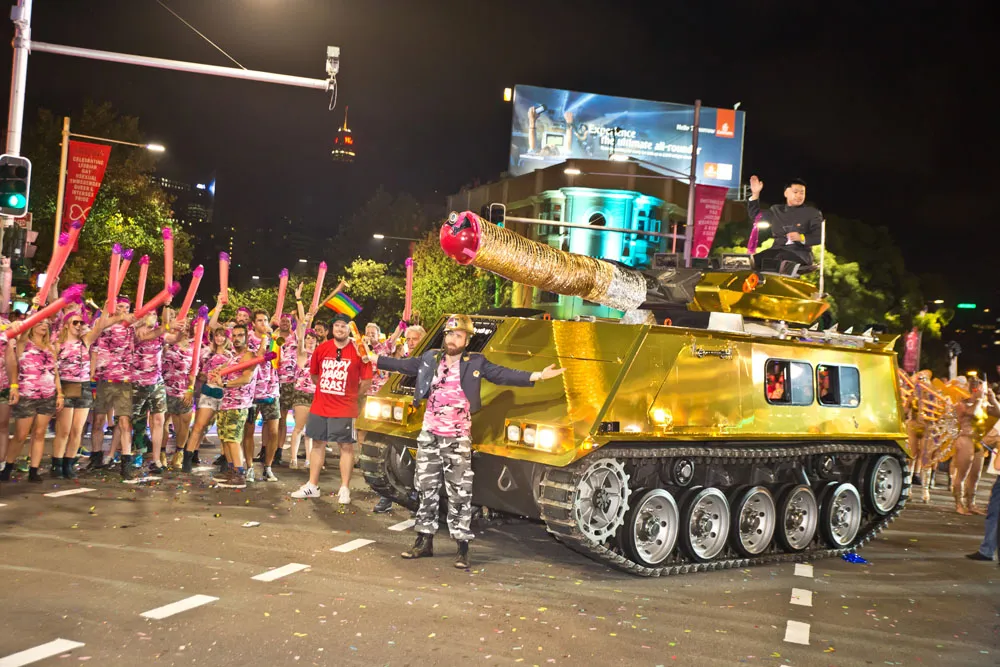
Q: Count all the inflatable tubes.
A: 15